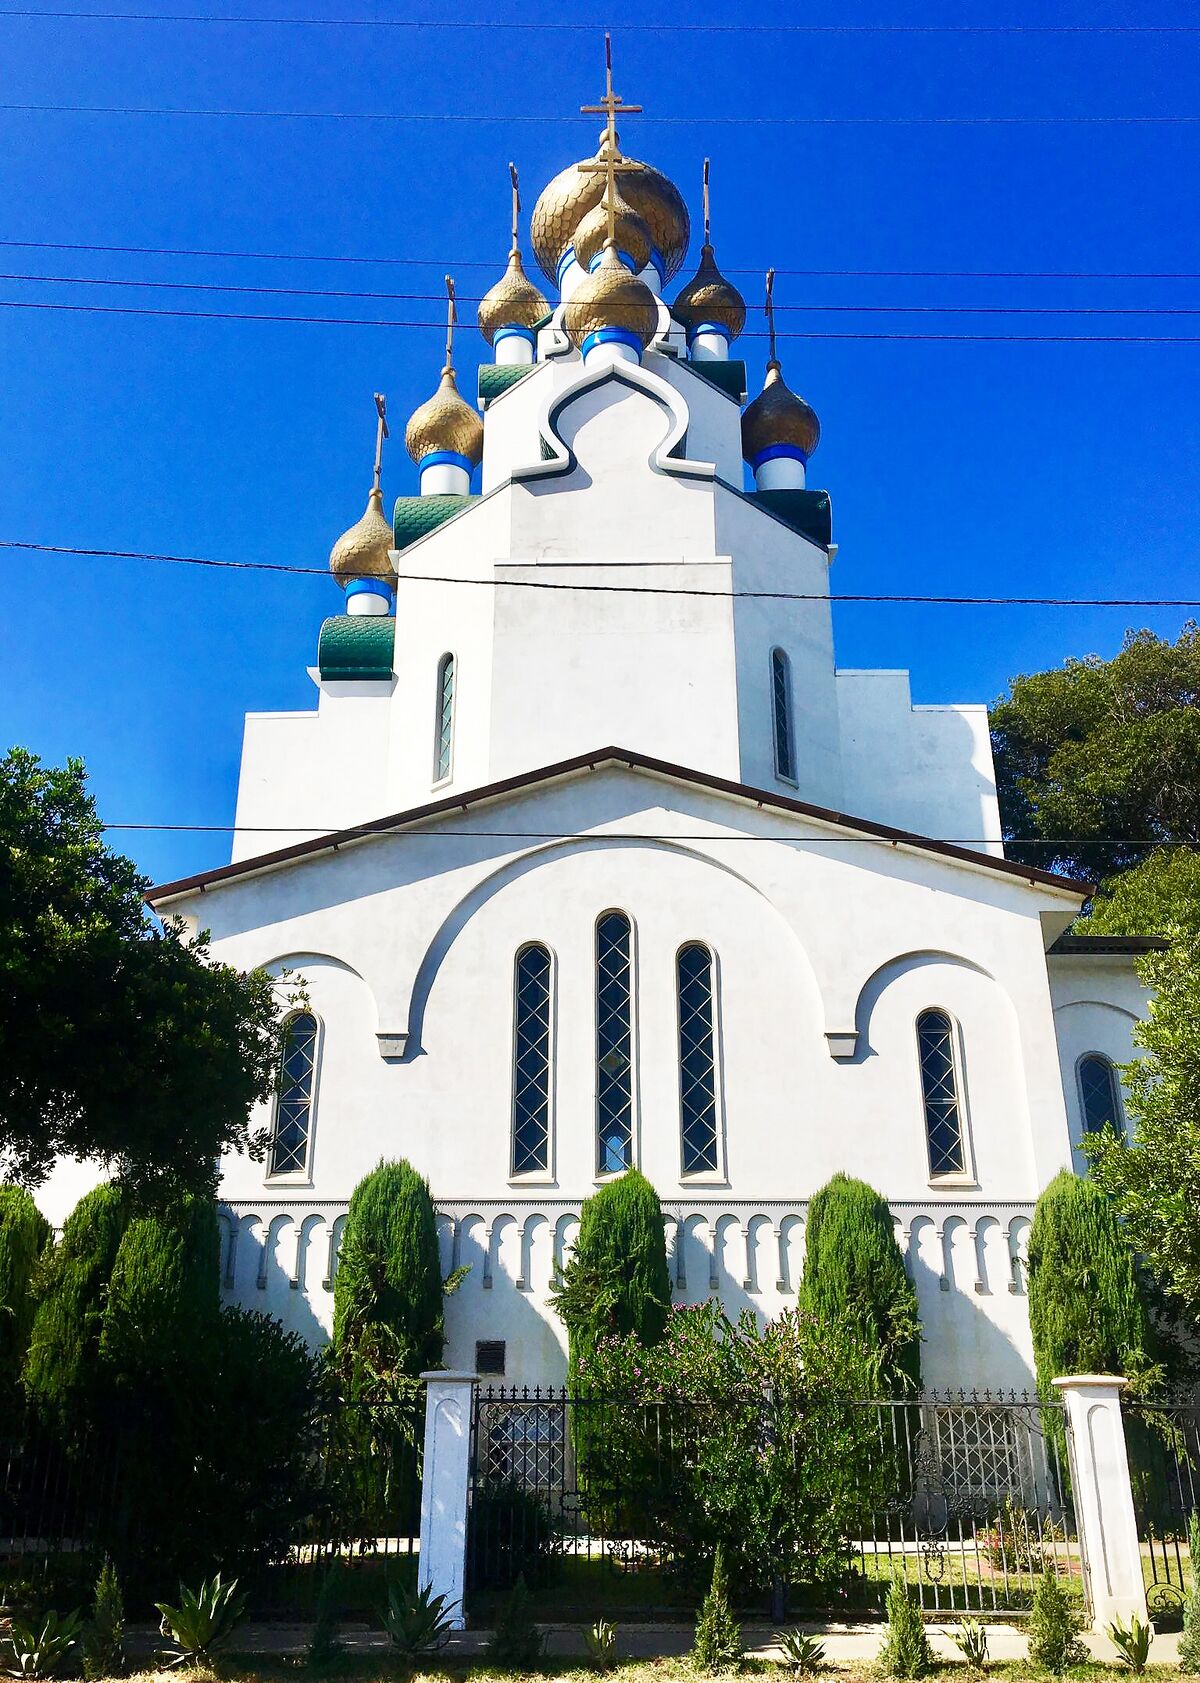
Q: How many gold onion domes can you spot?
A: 8